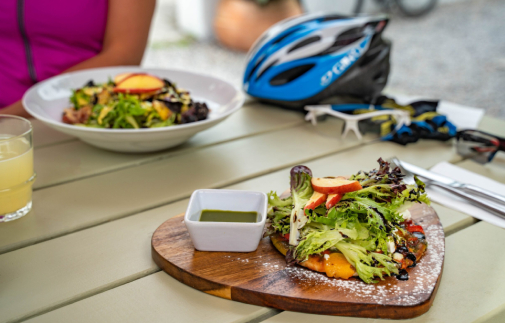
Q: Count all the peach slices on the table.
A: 5